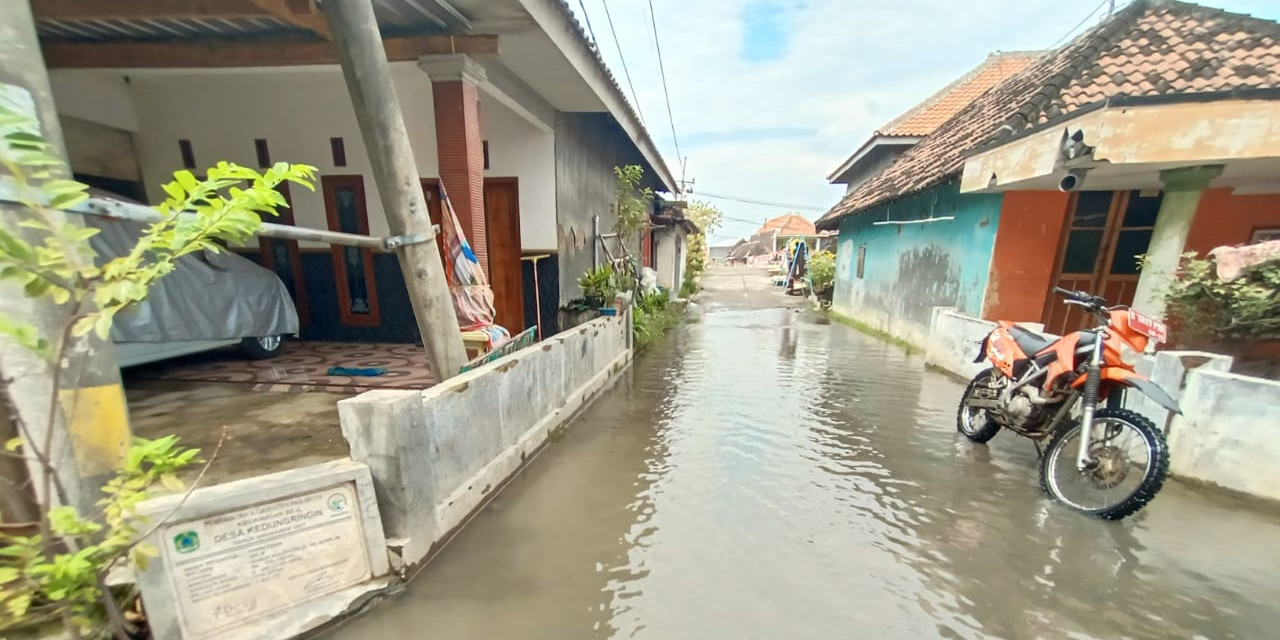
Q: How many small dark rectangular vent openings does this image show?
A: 4